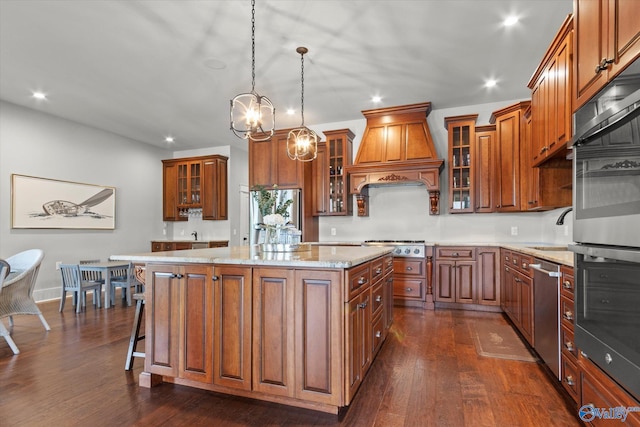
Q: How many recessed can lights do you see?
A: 6